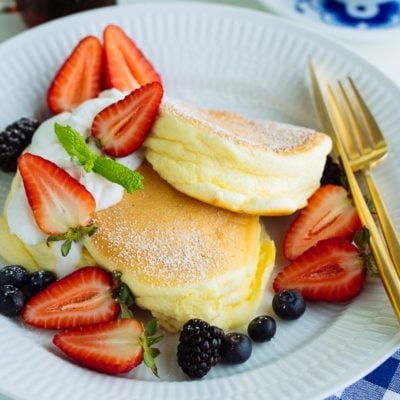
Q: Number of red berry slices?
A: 8